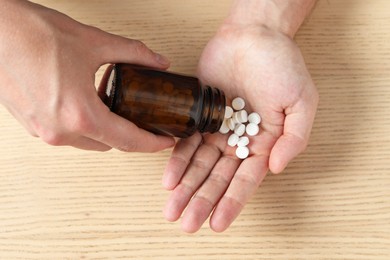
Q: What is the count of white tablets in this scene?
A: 12